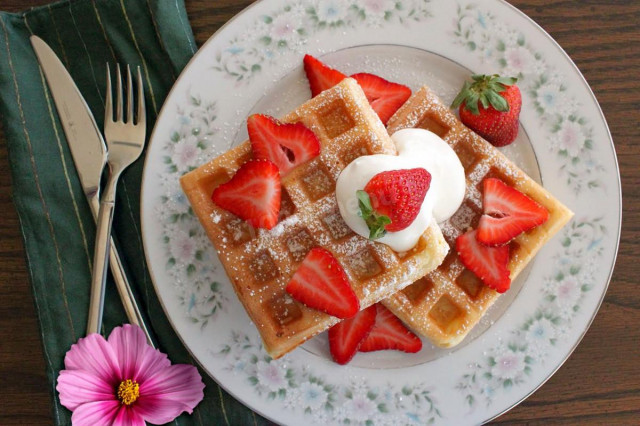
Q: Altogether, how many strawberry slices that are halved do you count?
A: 9